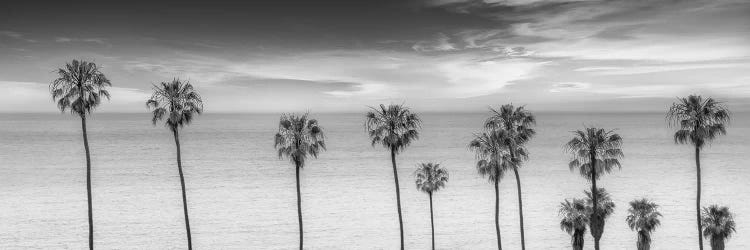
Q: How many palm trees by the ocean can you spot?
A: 13